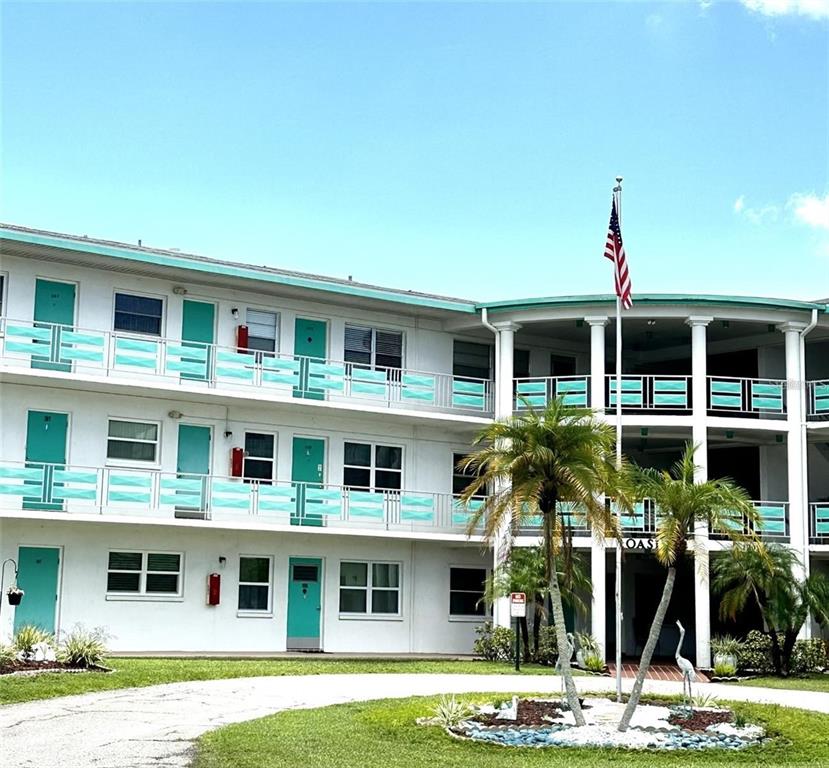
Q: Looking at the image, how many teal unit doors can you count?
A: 8